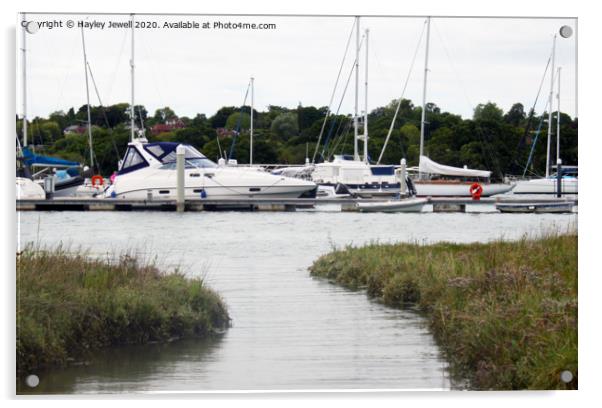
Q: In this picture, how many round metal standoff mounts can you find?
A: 4